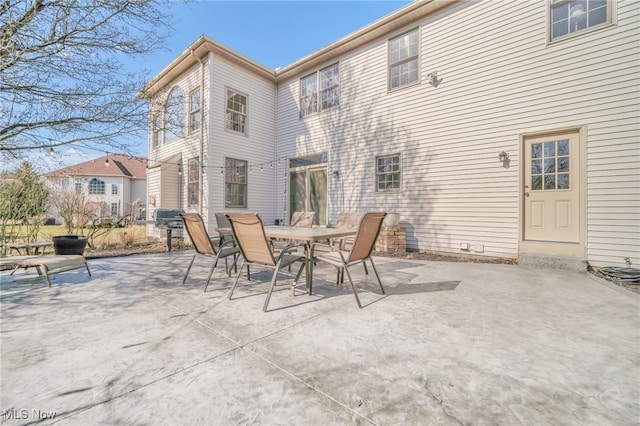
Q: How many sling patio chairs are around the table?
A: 6